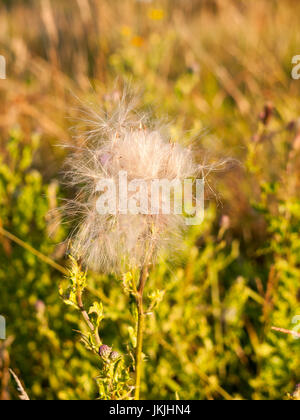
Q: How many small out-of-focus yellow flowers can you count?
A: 3